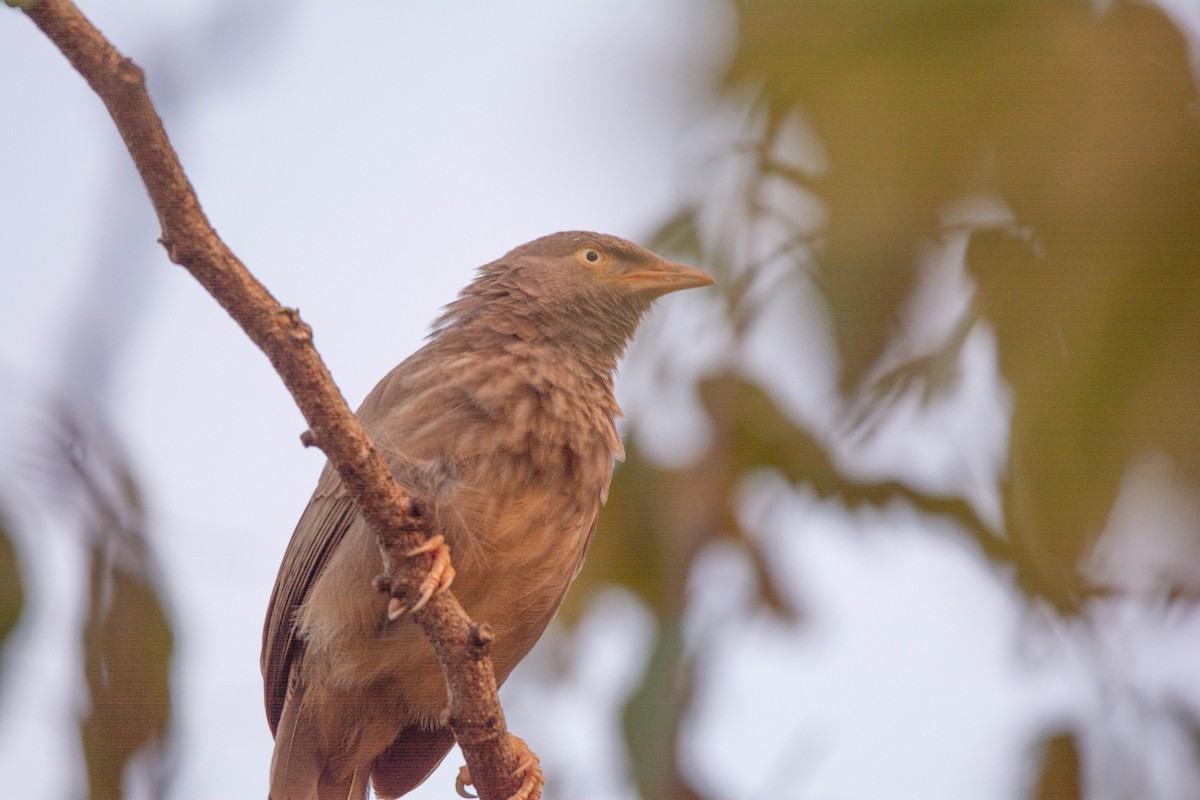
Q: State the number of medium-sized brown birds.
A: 1